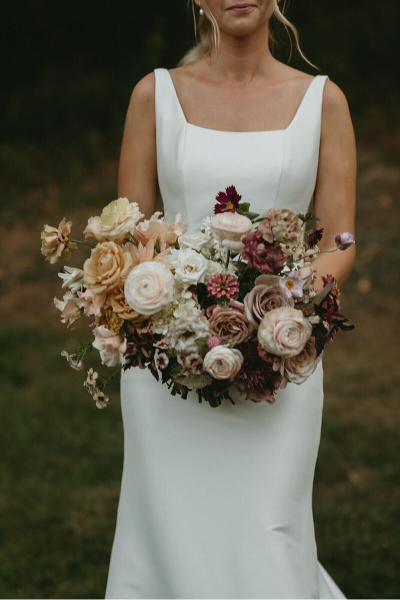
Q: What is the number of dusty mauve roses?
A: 2